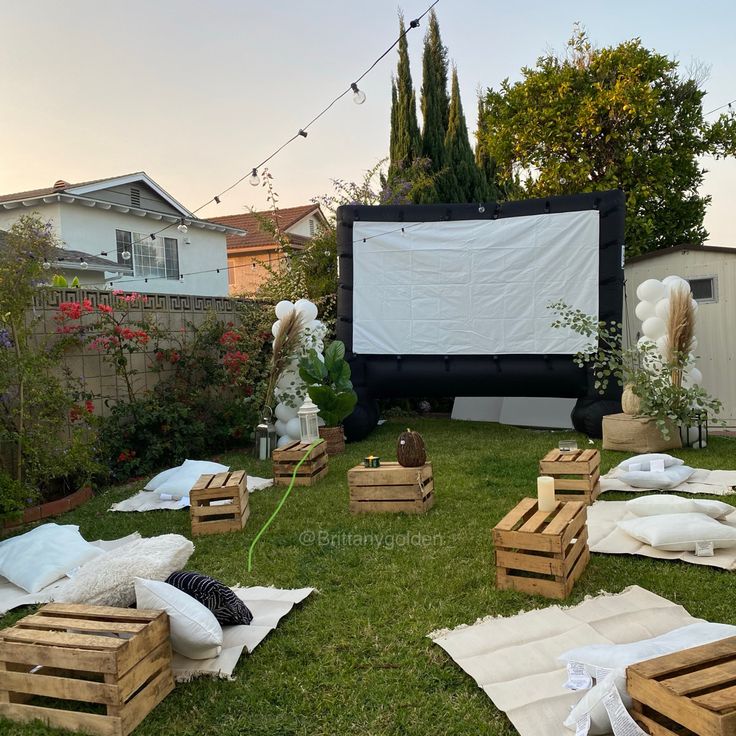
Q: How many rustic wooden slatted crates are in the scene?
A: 7